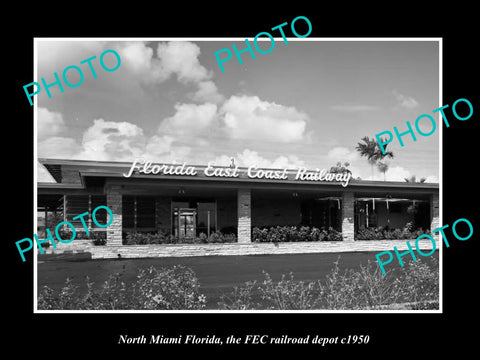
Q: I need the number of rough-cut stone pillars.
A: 4